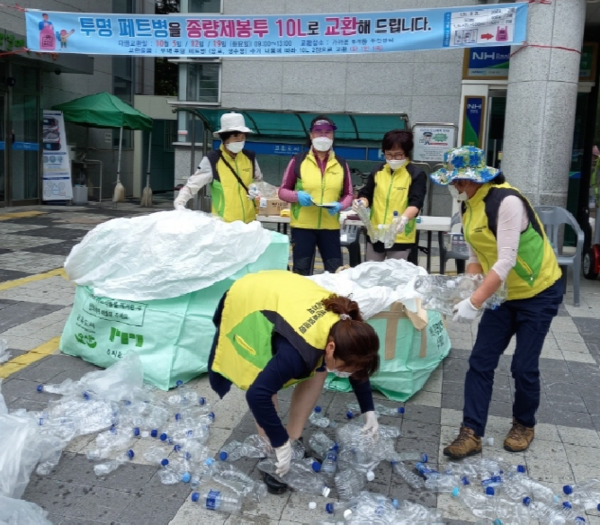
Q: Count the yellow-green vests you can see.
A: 5